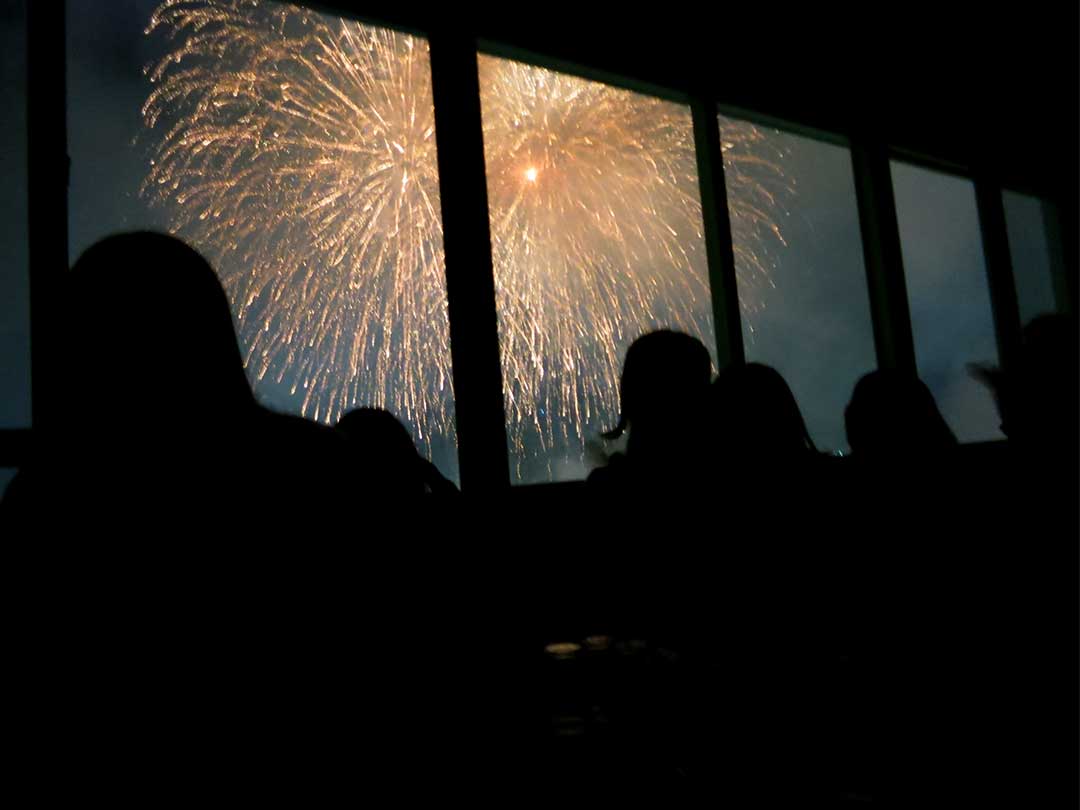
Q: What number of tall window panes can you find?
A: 6